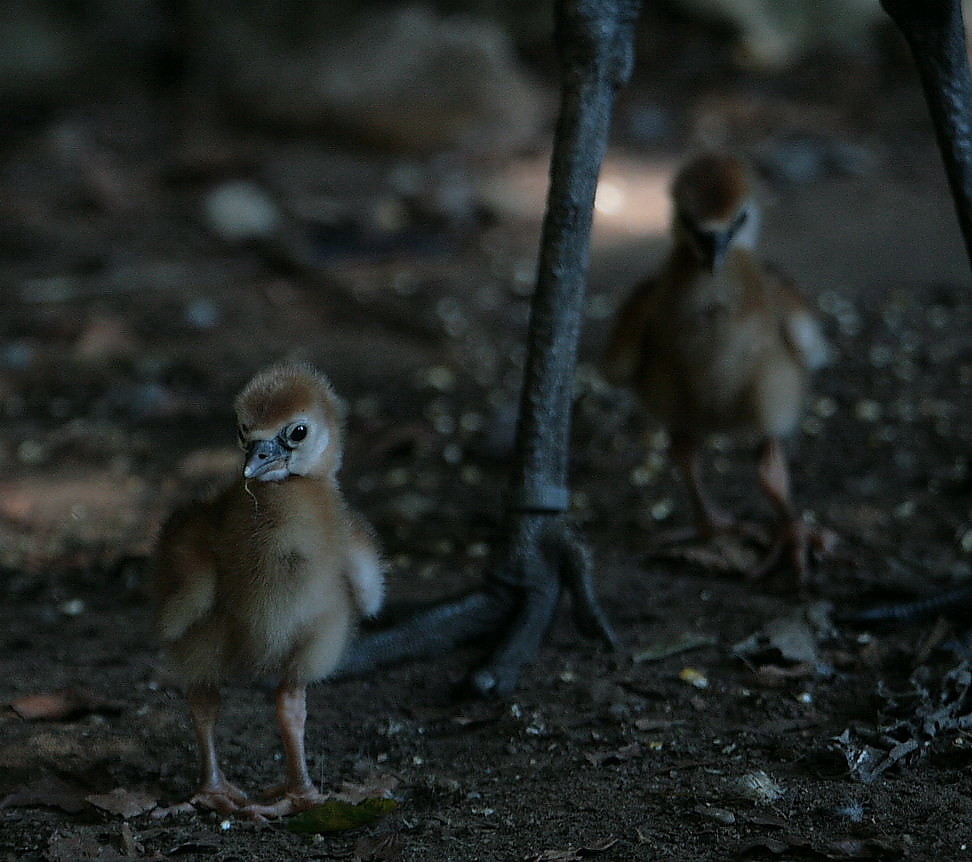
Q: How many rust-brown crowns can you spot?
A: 2